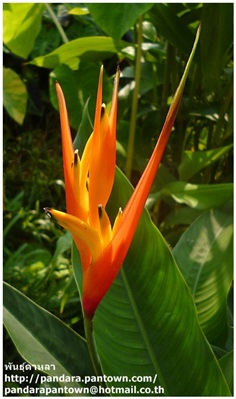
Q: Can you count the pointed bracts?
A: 4